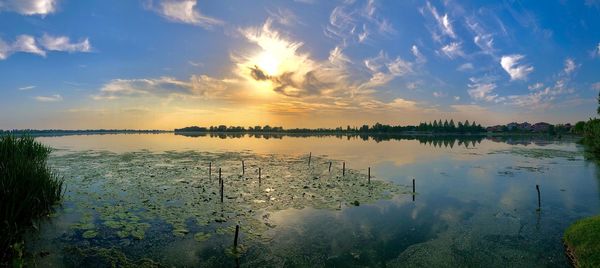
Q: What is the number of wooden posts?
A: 12